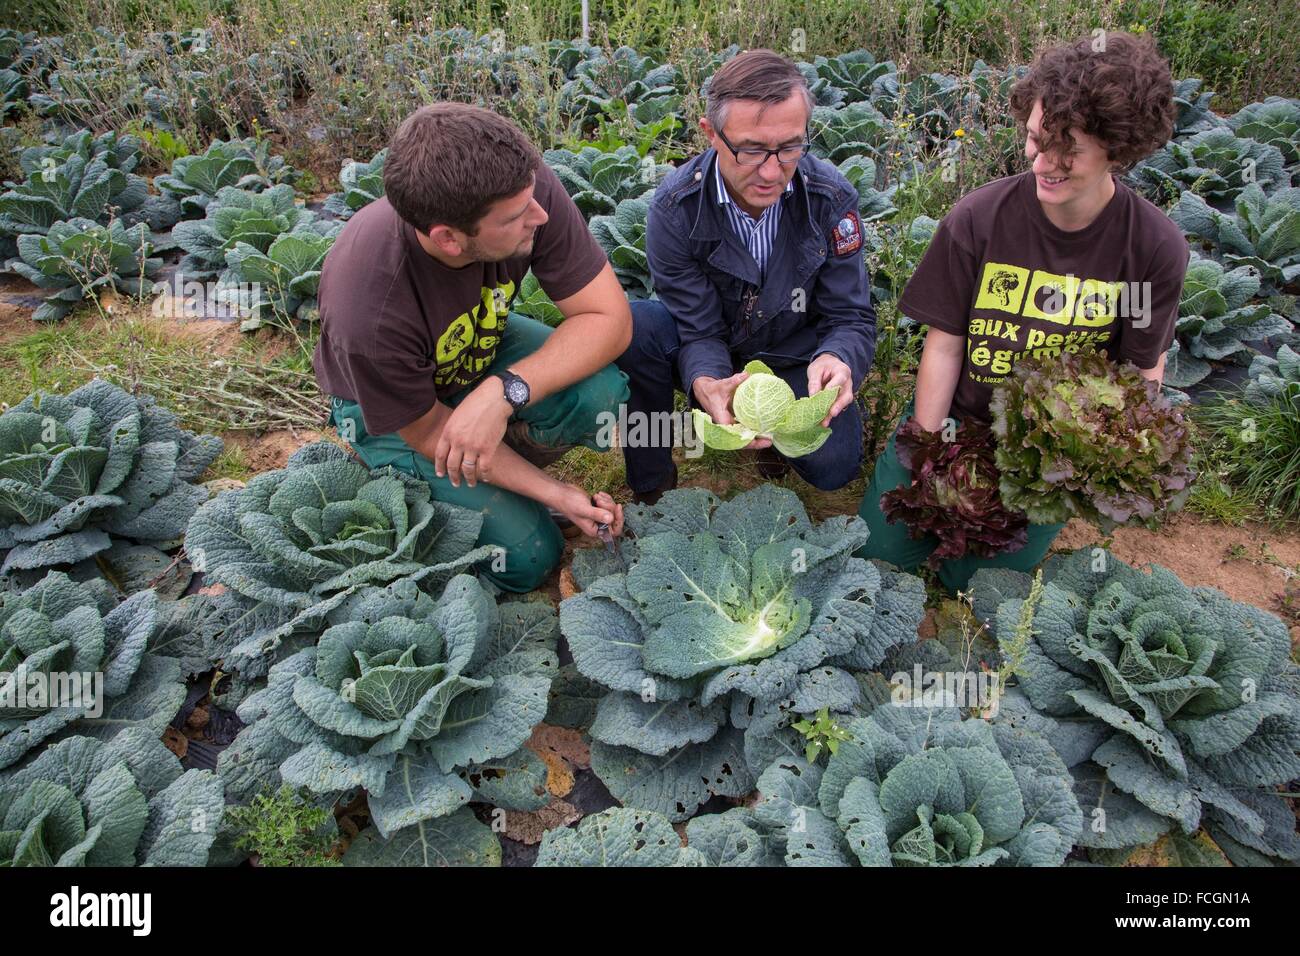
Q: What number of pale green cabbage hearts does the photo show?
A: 1